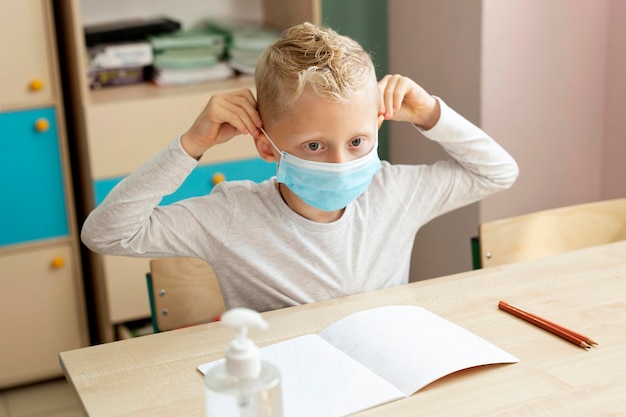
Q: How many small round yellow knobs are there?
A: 4